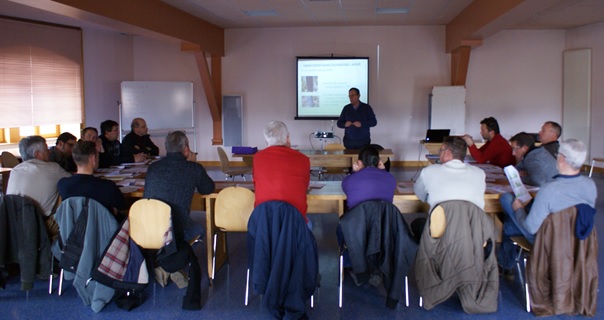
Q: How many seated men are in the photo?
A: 14